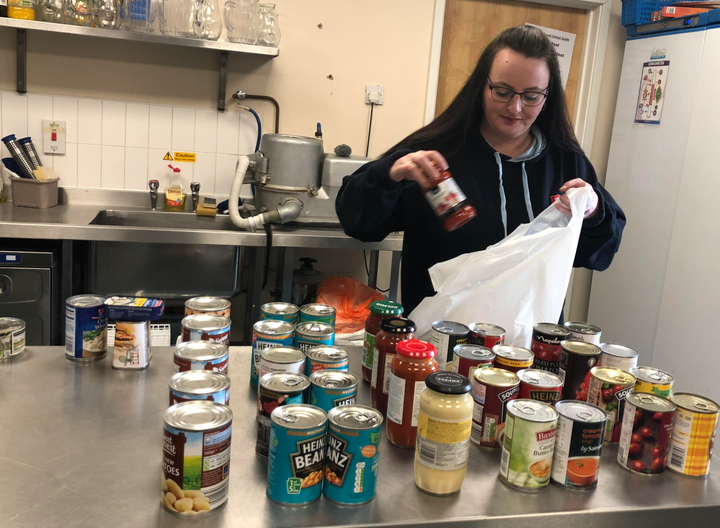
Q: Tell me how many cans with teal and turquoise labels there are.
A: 8